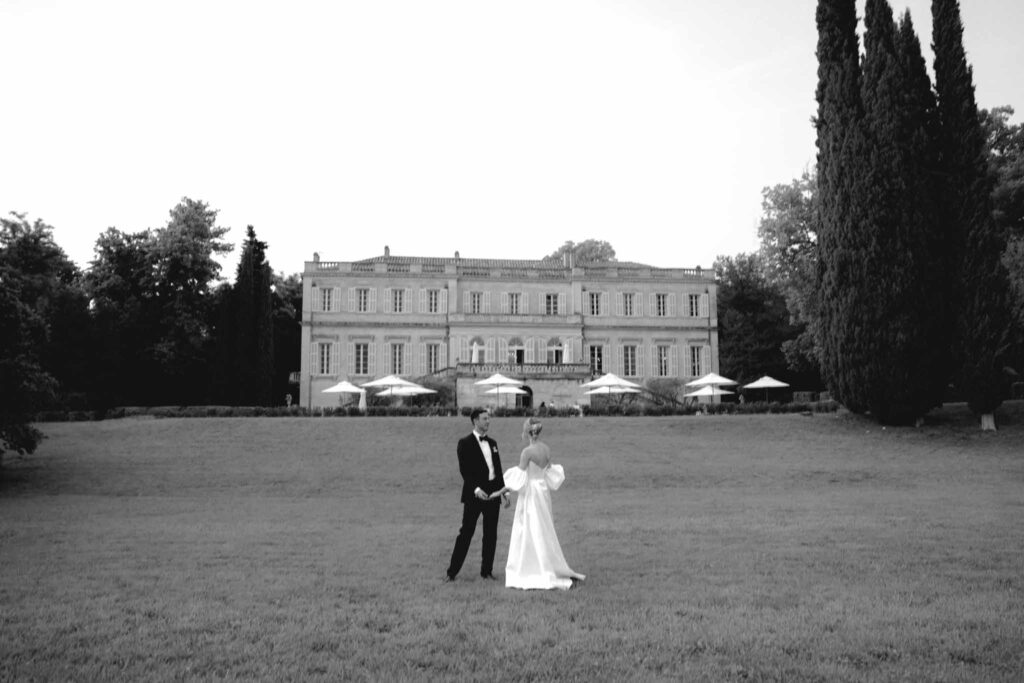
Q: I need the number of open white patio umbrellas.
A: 10